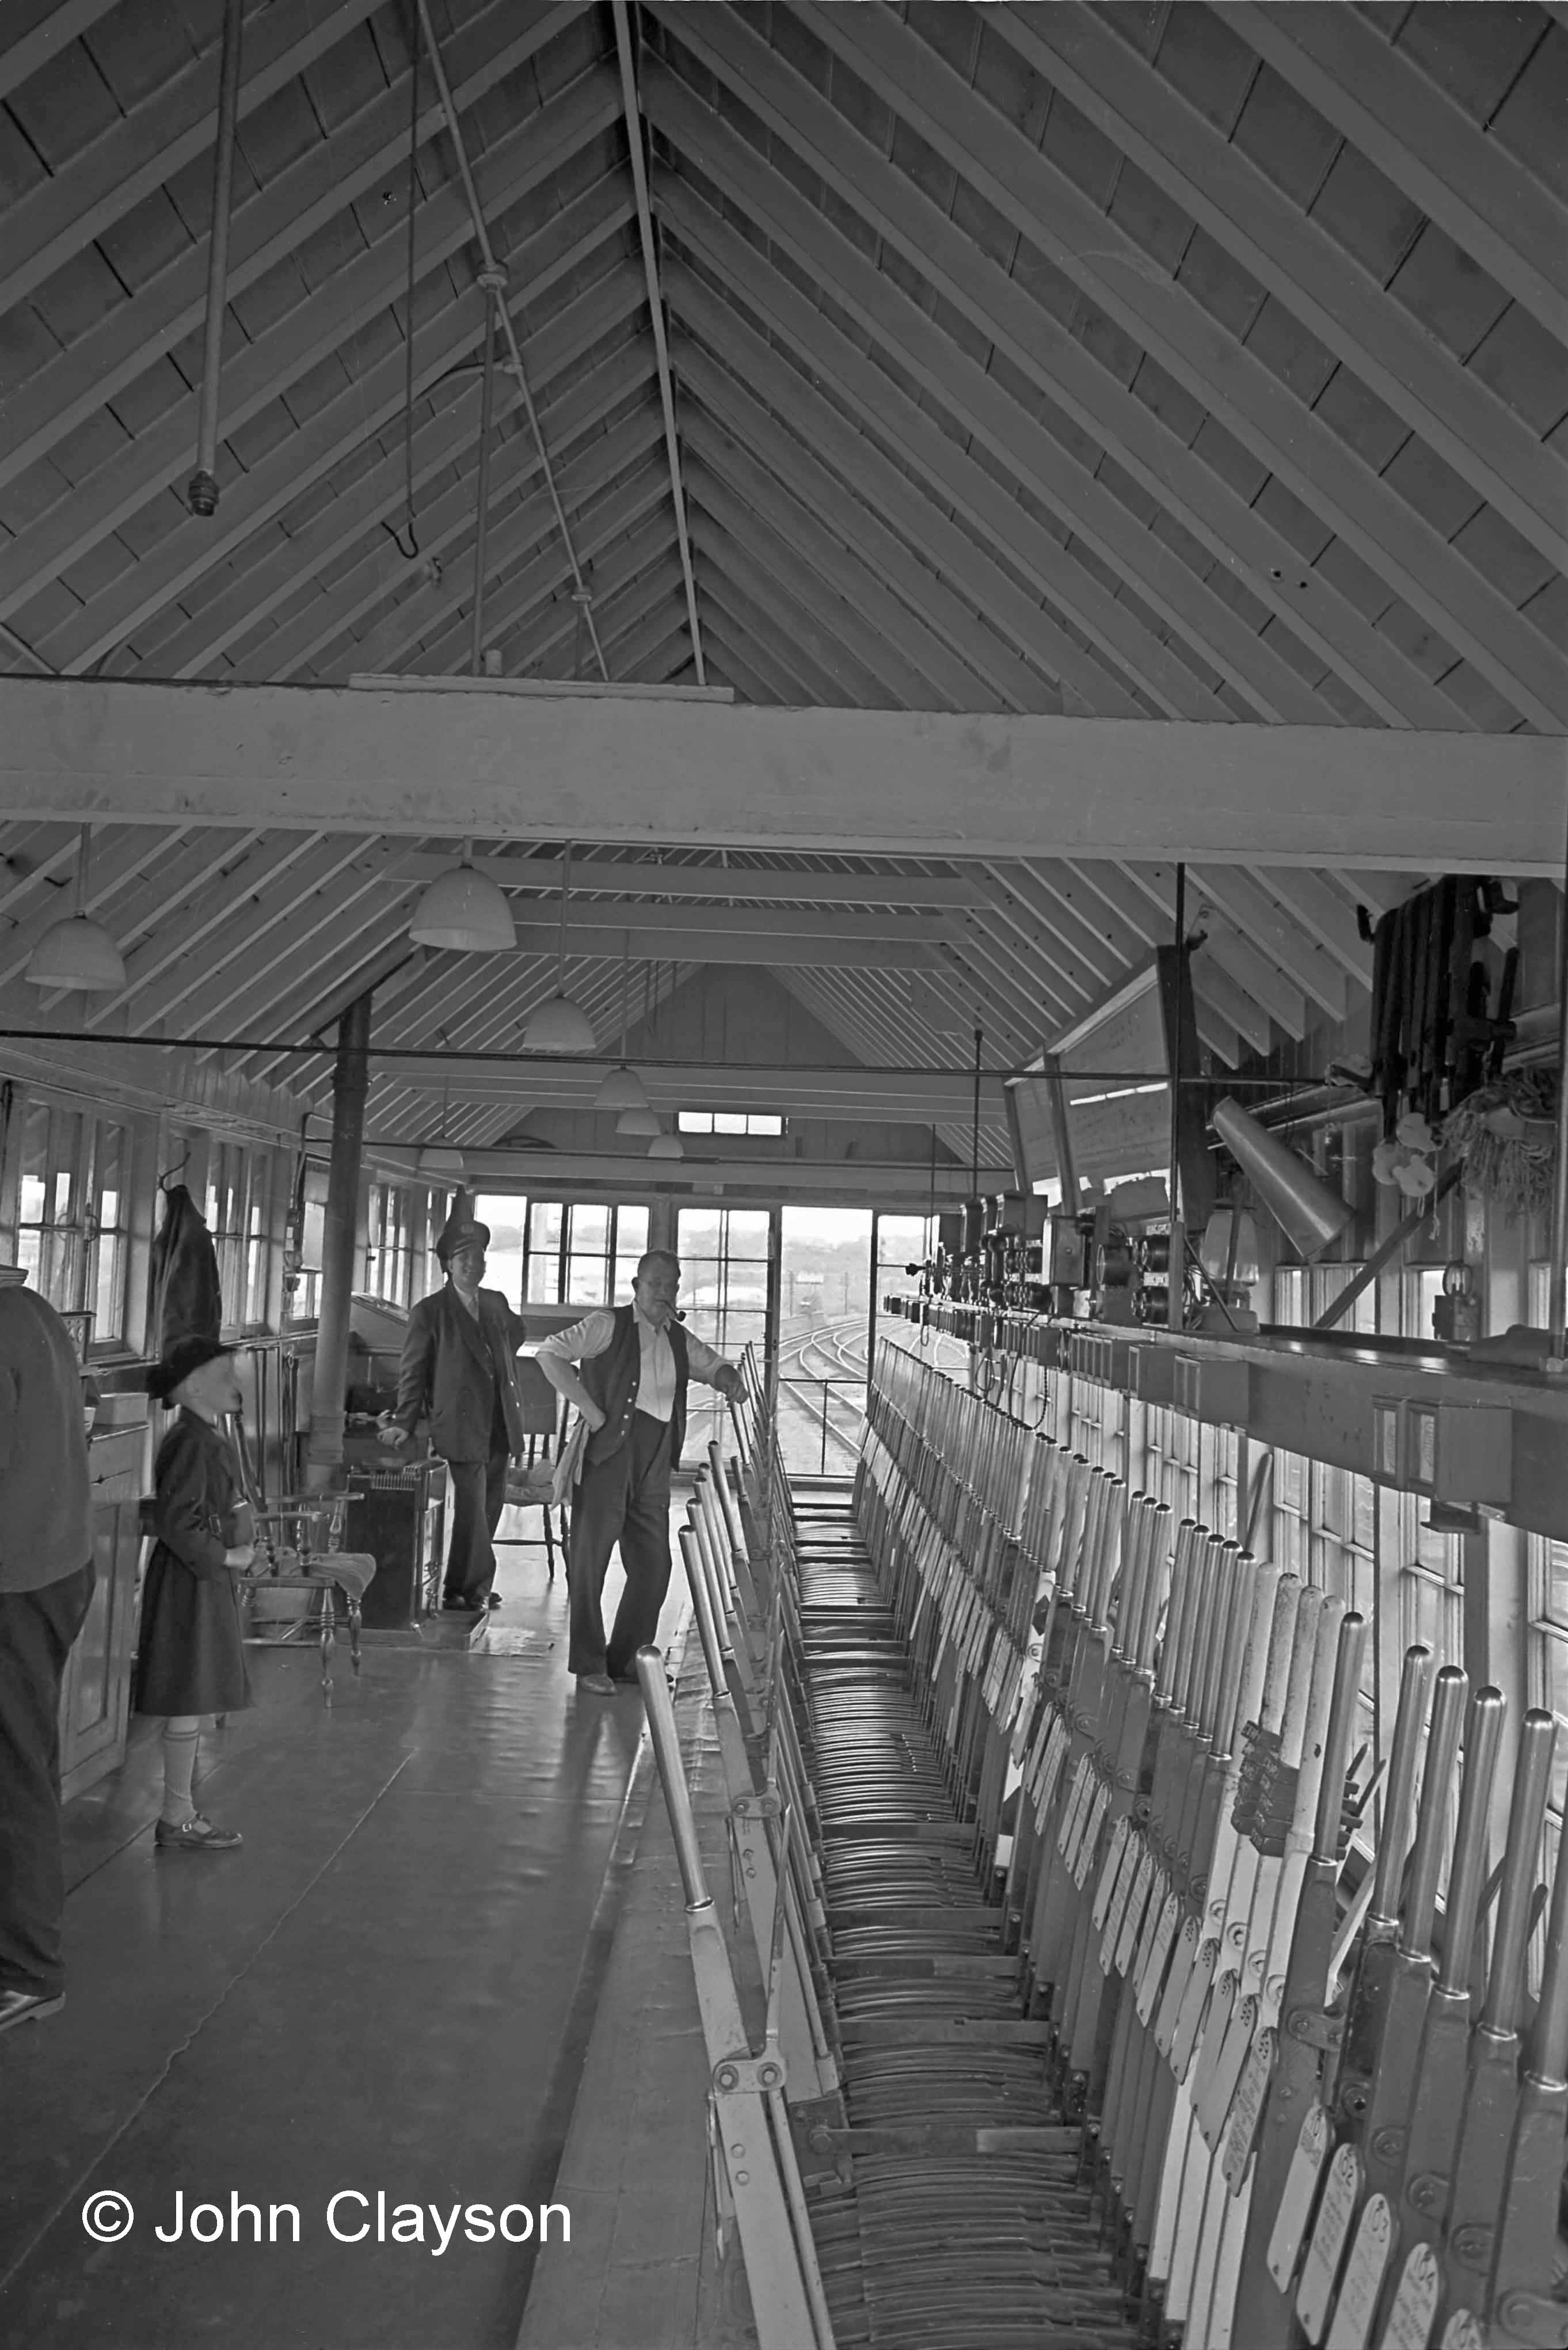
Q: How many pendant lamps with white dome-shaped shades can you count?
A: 7